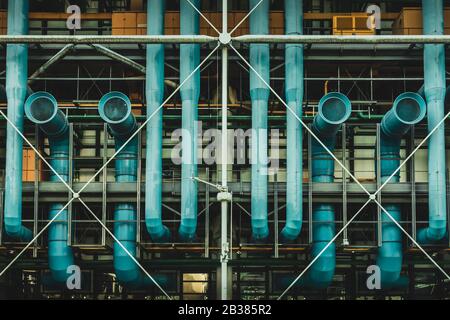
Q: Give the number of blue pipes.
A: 10